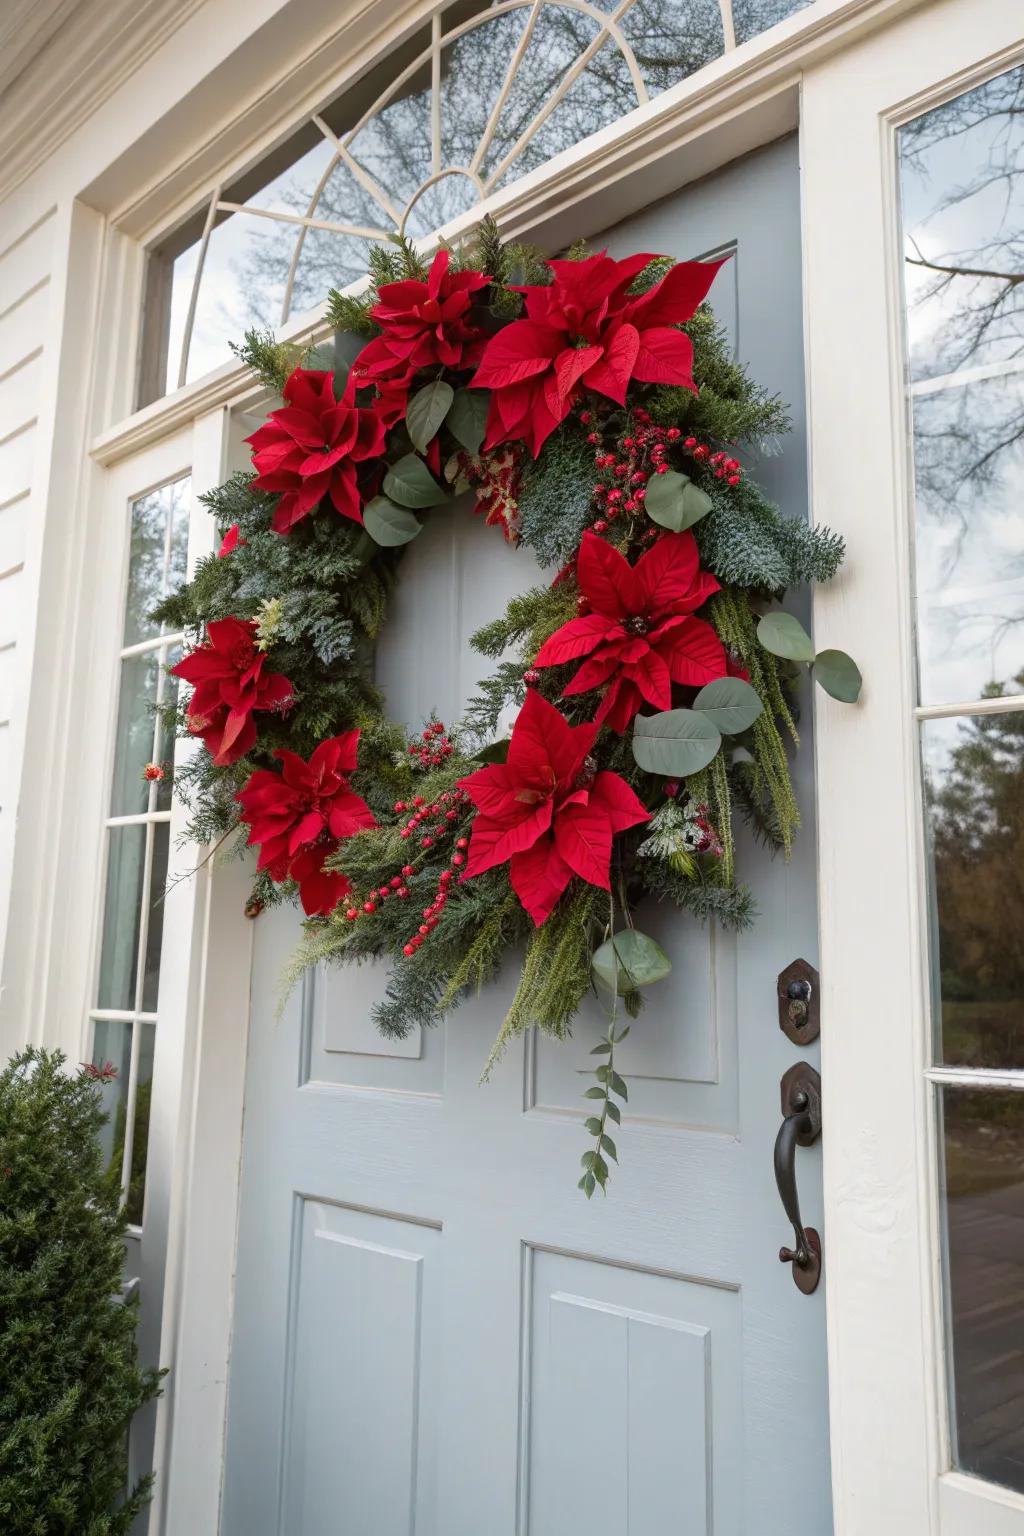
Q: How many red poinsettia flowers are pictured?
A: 7